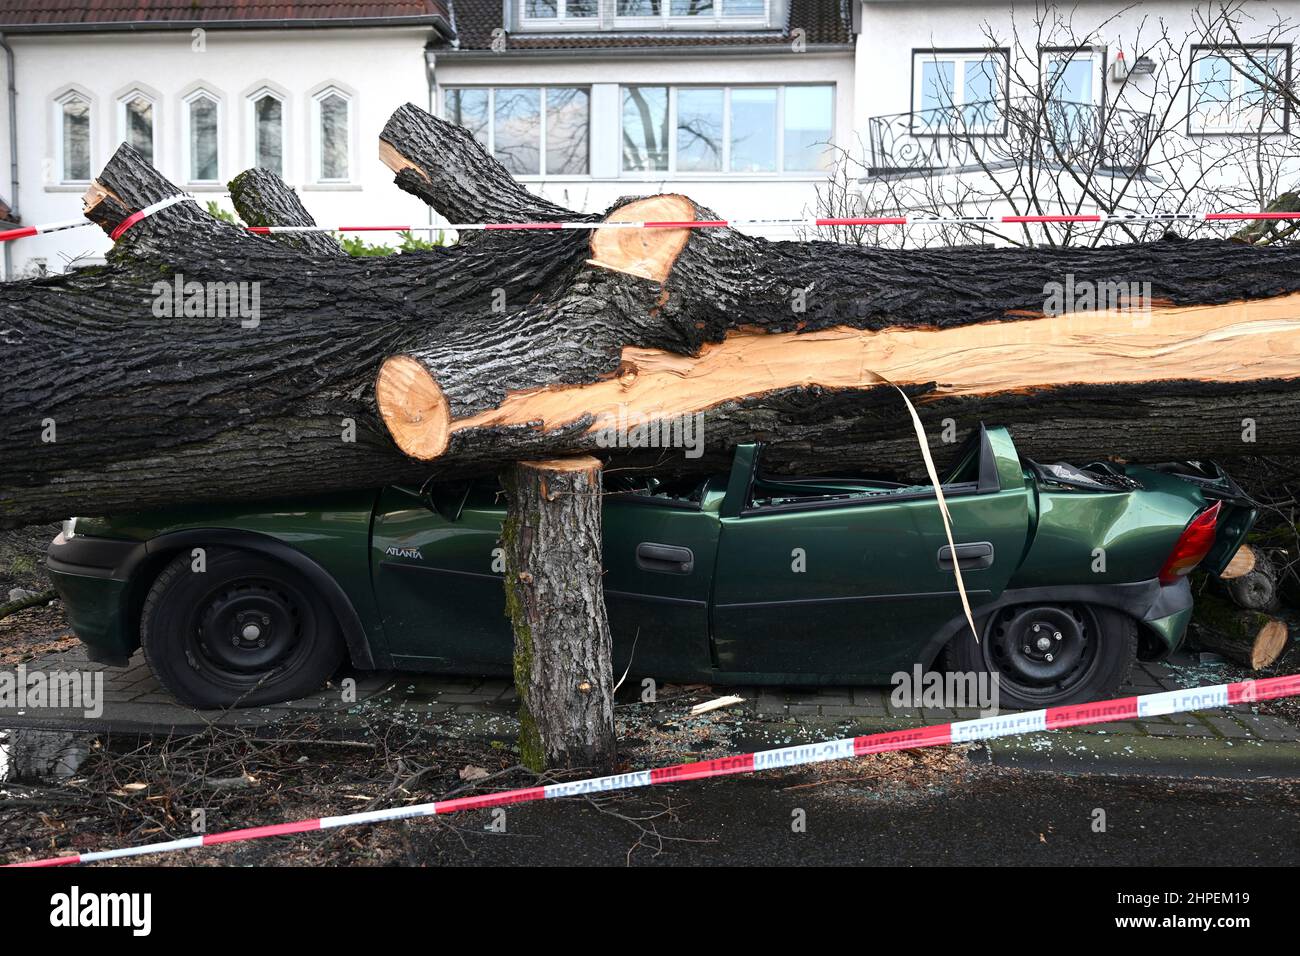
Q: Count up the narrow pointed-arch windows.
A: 5